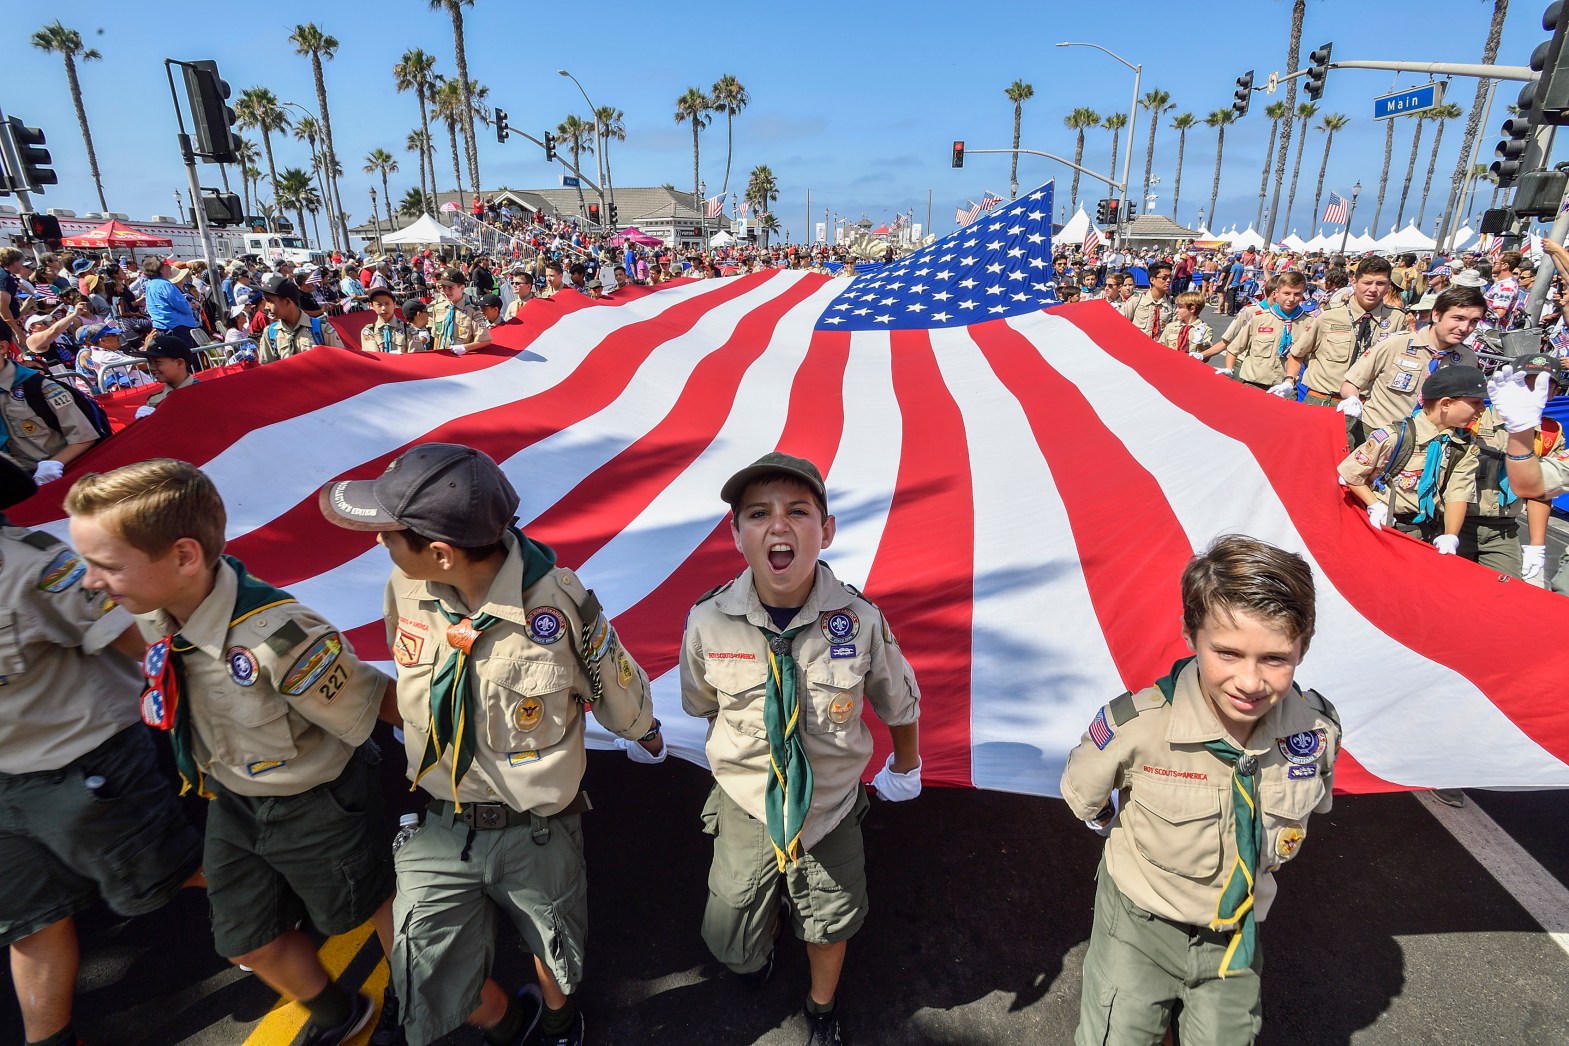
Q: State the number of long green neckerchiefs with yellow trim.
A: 4